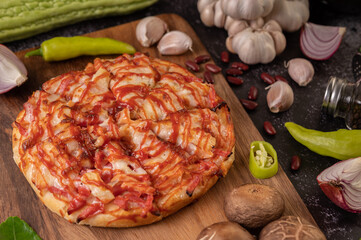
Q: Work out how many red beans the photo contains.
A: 14